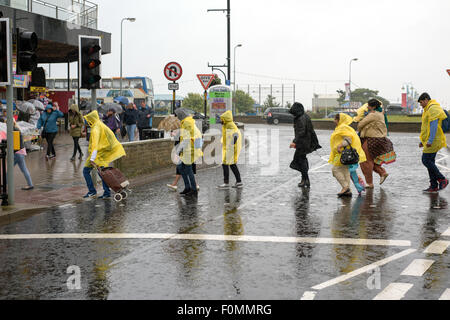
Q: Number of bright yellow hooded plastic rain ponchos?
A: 5